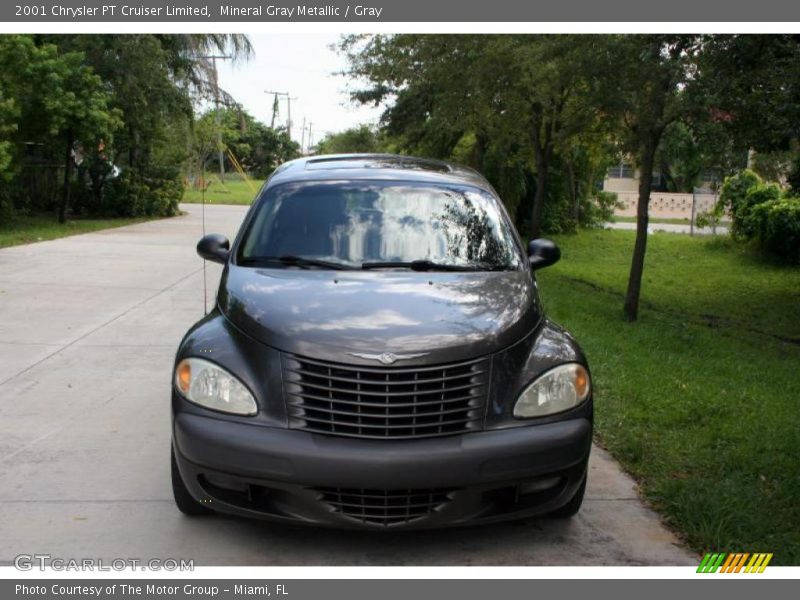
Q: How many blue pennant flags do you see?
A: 0